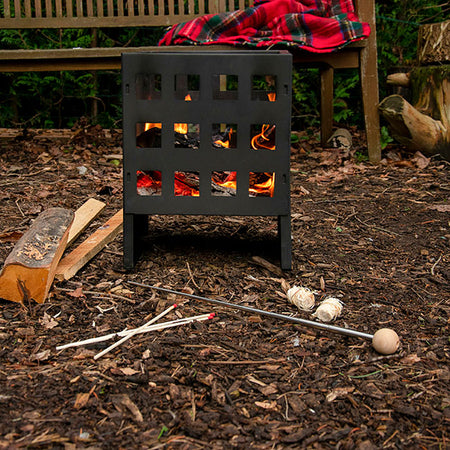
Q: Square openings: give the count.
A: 12